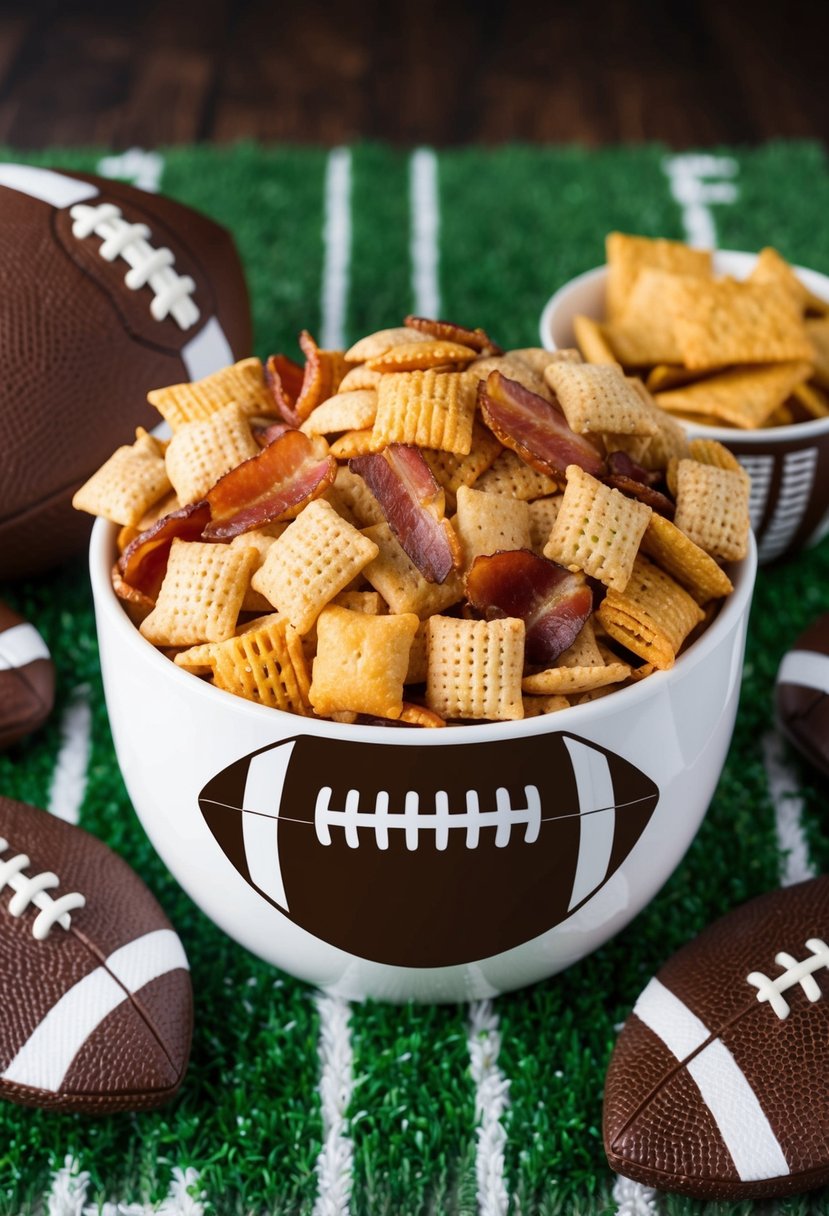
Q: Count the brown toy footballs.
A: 5